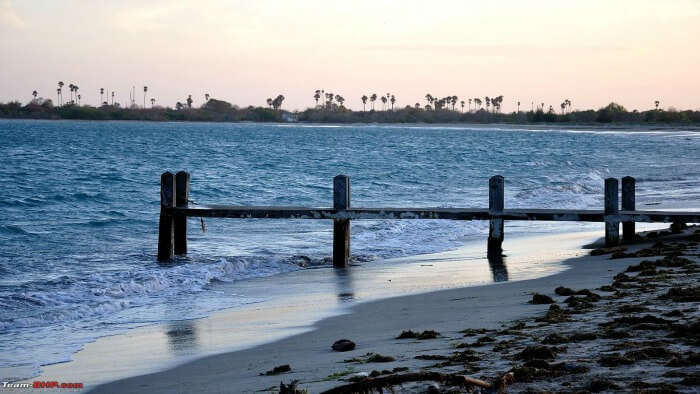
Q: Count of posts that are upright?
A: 6